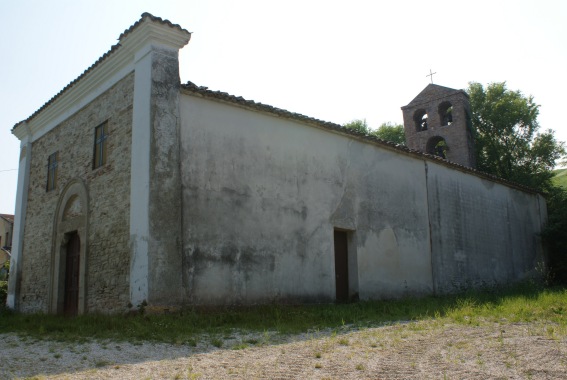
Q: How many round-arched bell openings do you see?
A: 3